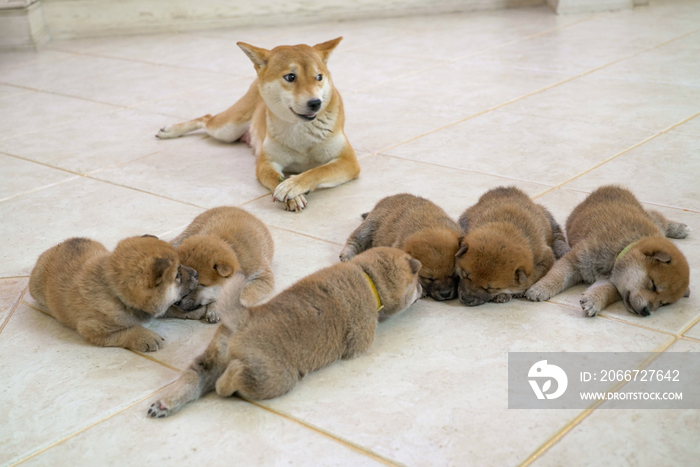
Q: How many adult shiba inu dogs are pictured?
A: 1